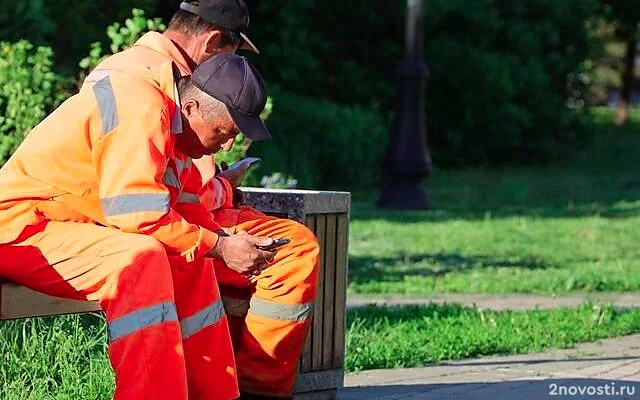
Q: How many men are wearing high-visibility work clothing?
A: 2